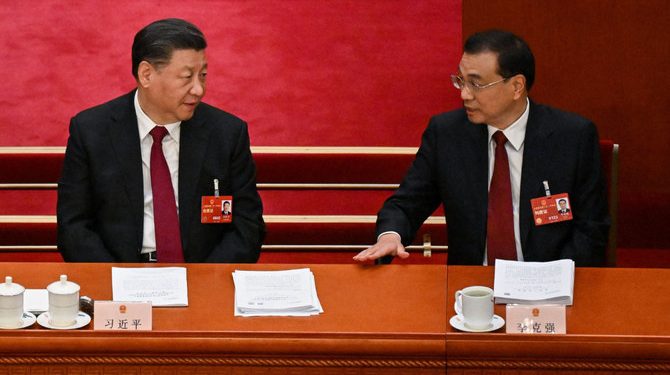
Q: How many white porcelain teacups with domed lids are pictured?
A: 2